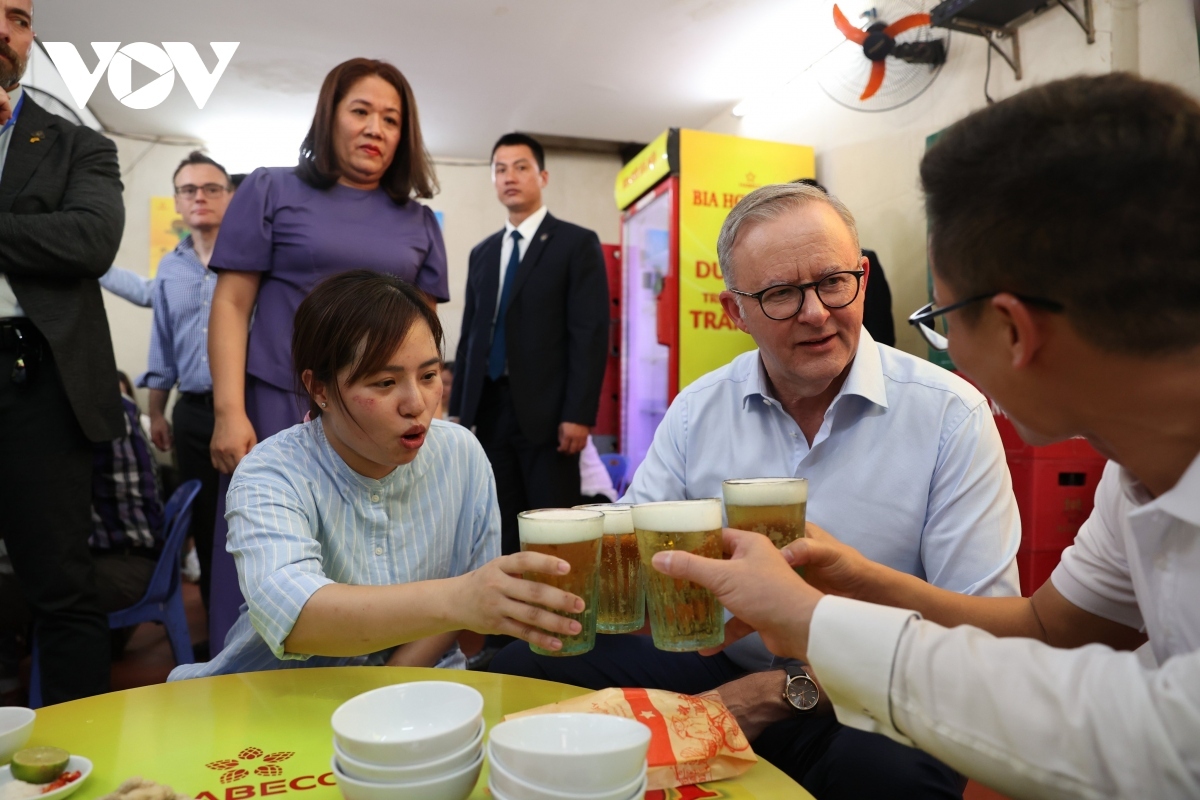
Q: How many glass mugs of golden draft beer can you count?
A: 4